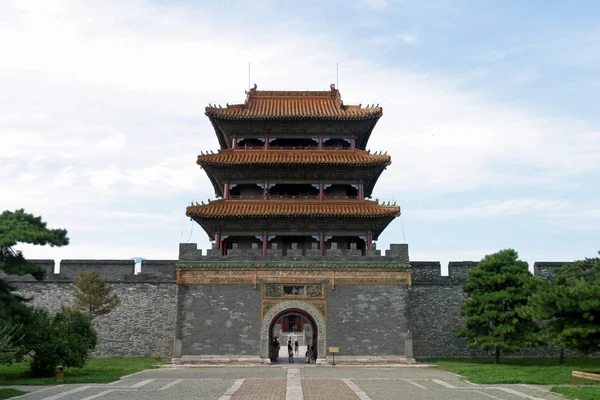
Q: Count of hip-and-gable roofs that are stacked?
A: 3